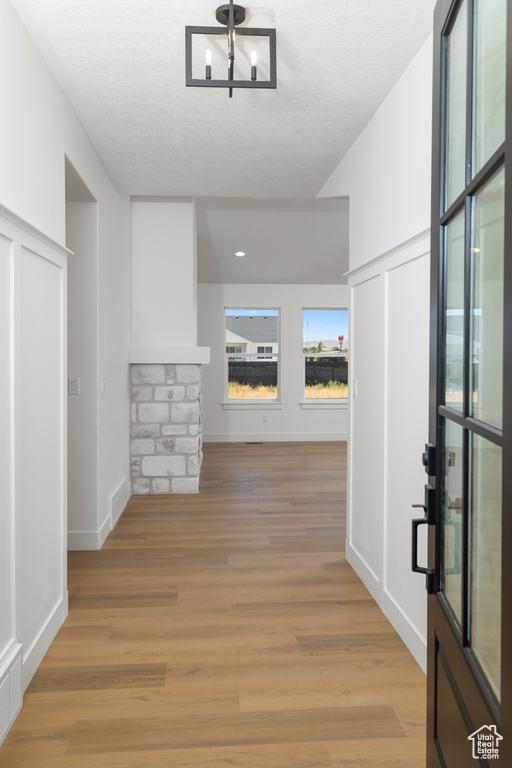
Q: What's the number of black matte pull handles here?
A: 1